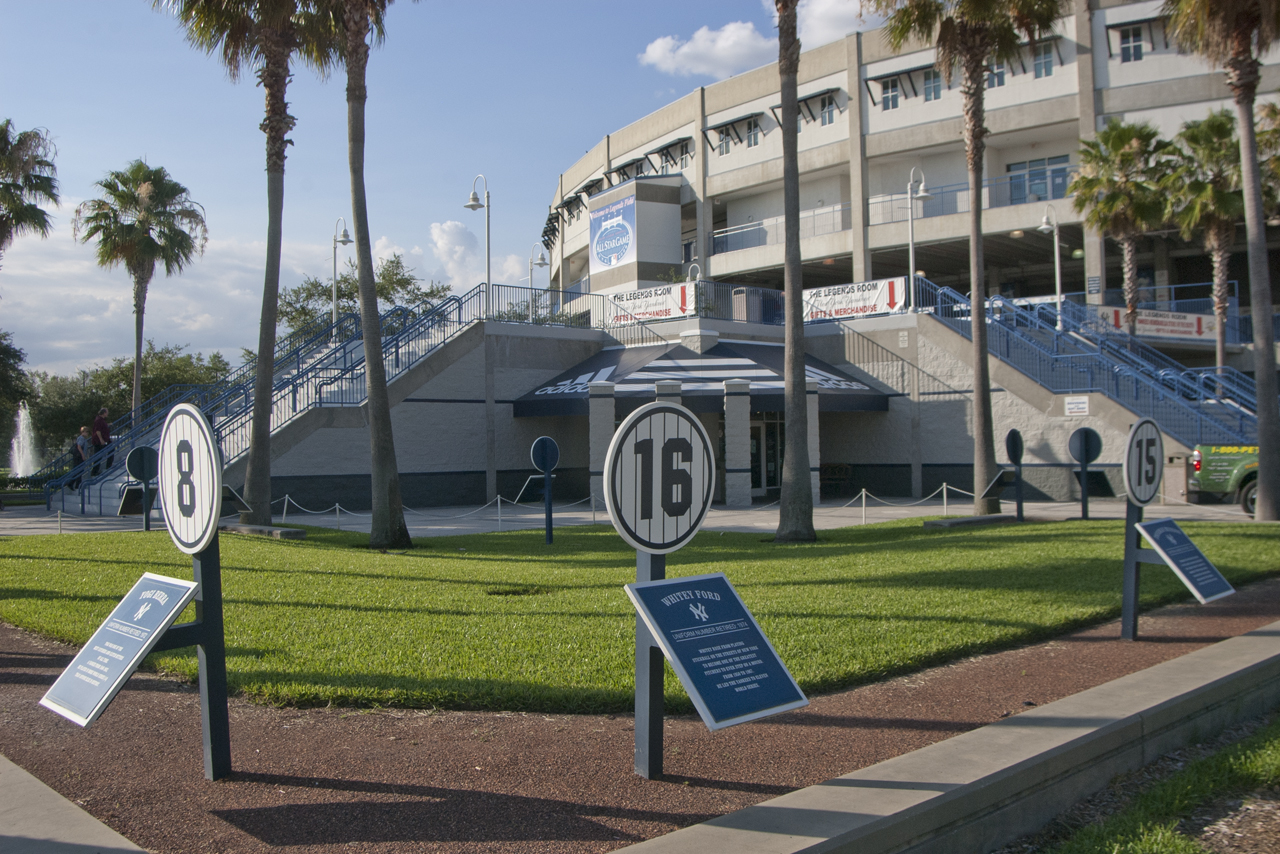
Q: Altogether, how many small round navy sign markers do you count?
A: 4